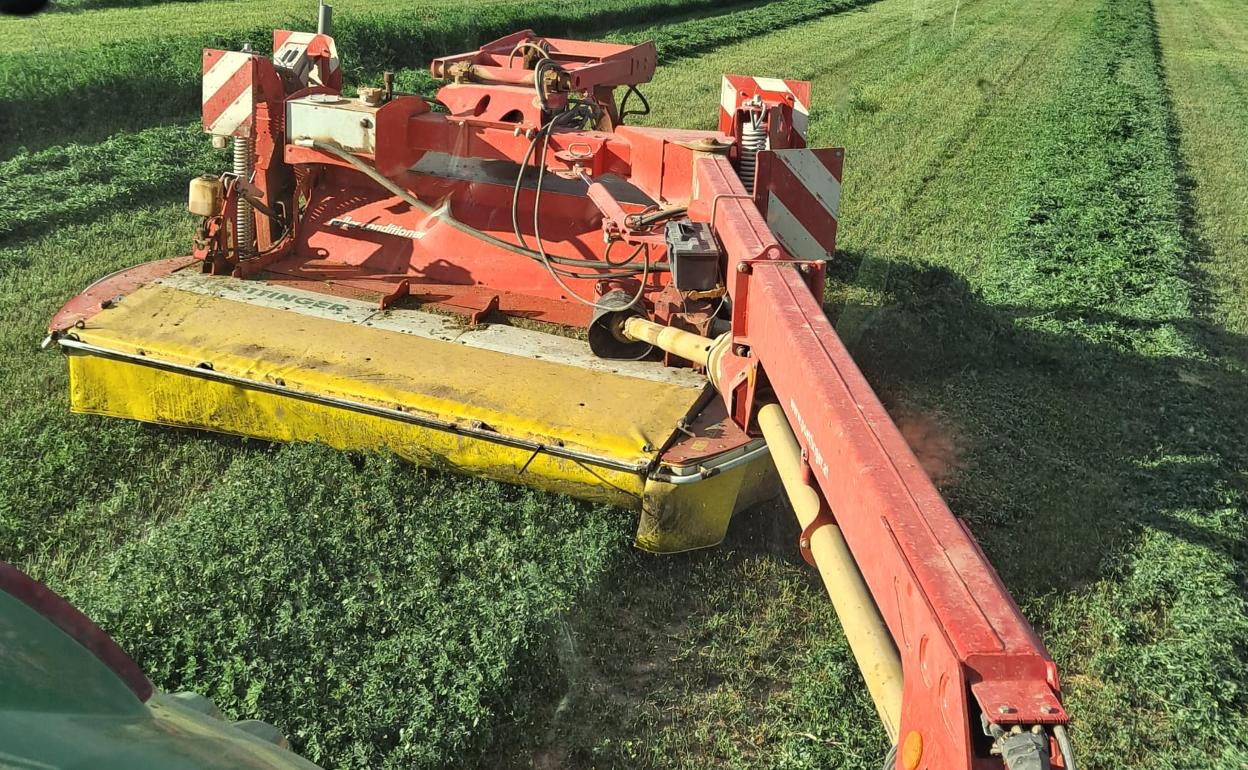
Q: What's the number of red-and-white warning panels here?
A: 4